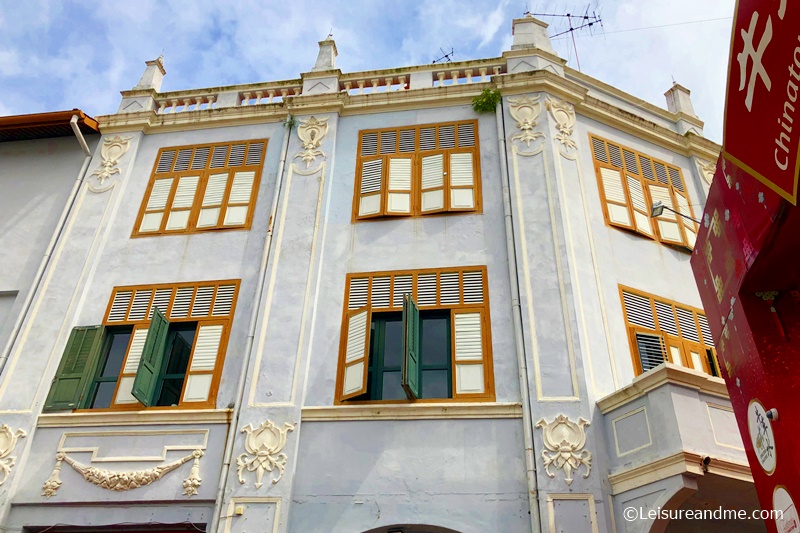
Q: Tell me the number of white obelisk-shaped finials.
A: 4